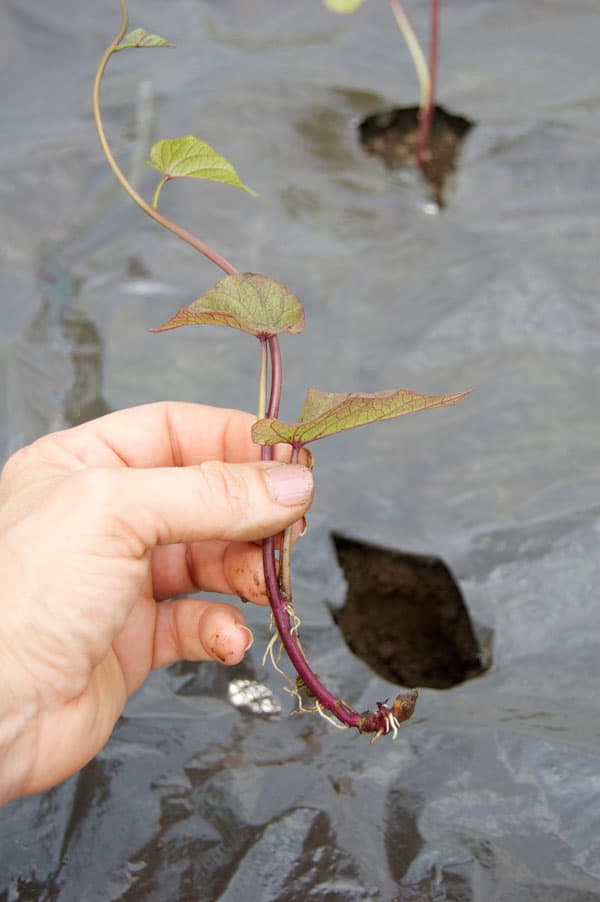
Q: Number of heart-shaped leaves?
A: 4